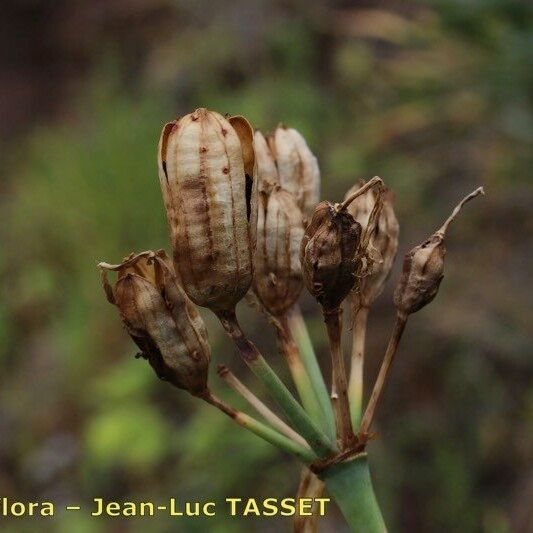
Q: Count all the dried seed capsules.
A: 7